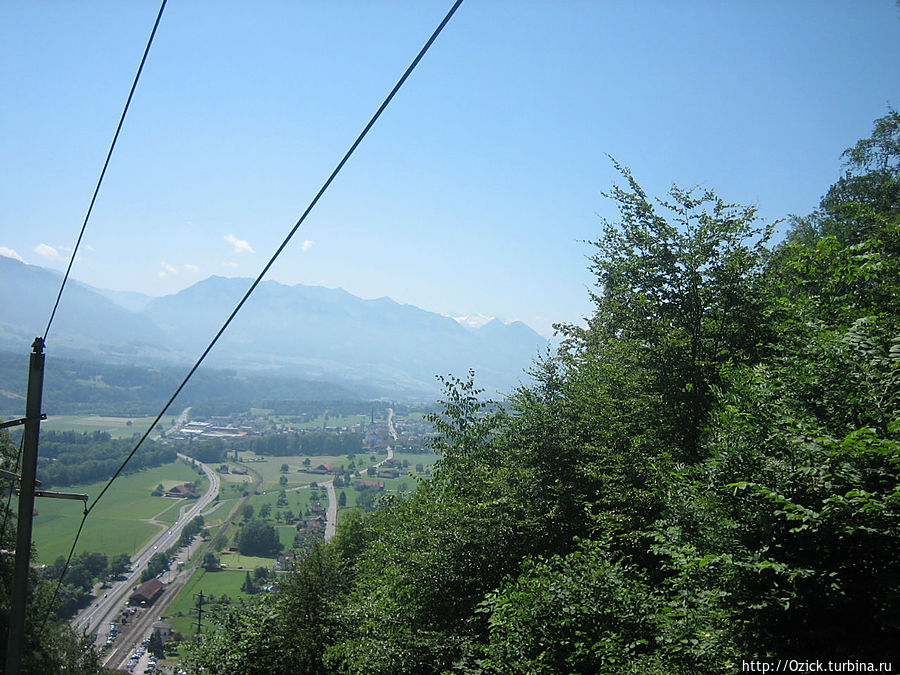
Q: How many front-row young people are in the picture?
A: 0